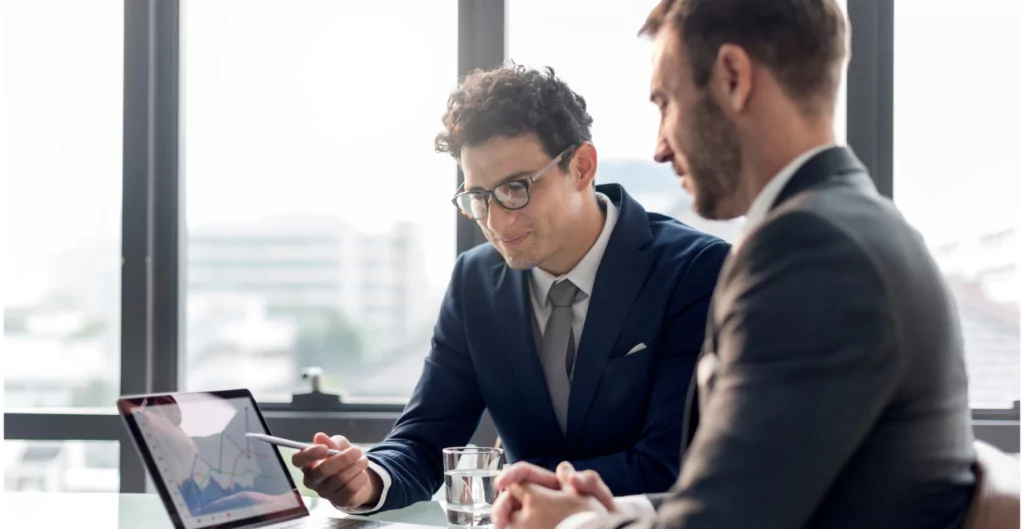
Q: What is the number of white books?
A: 0